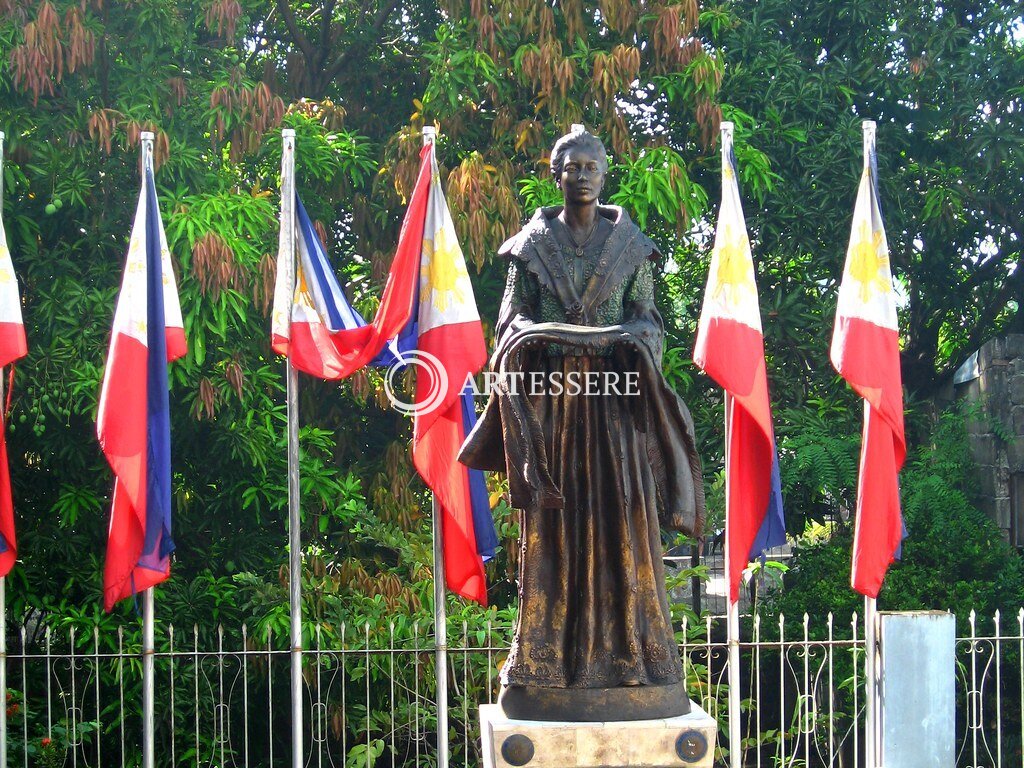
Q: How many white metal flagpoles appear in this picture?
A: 6